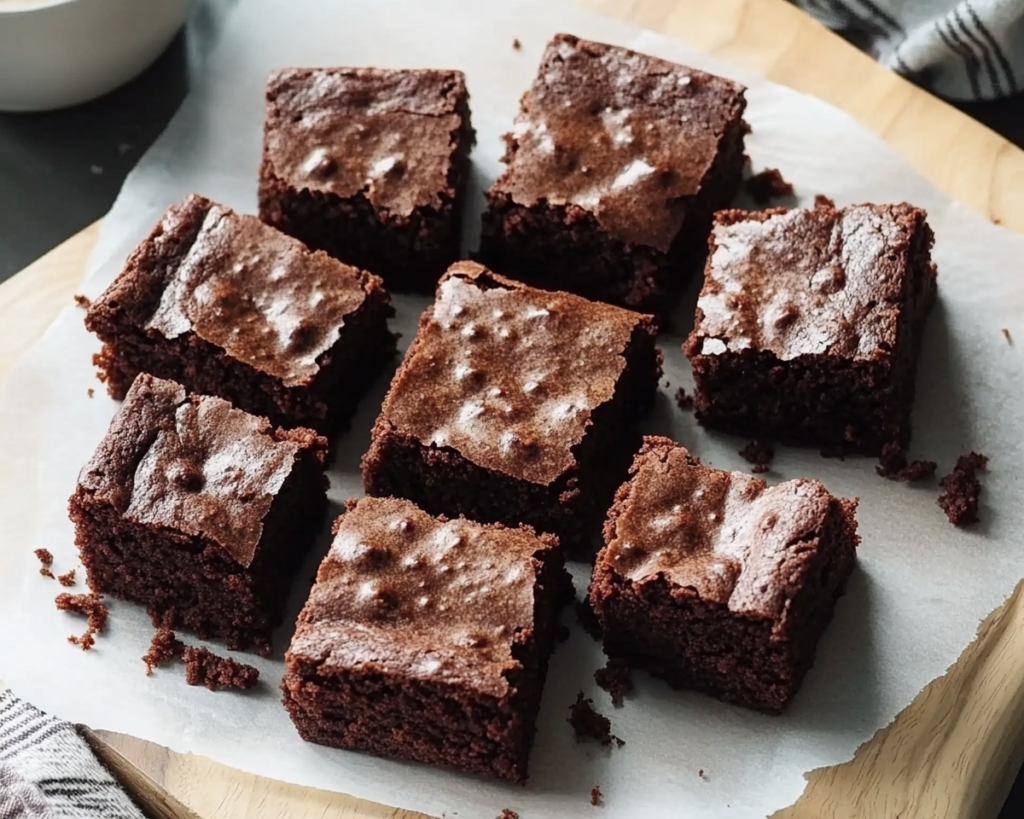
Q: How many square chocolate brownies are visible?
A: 8